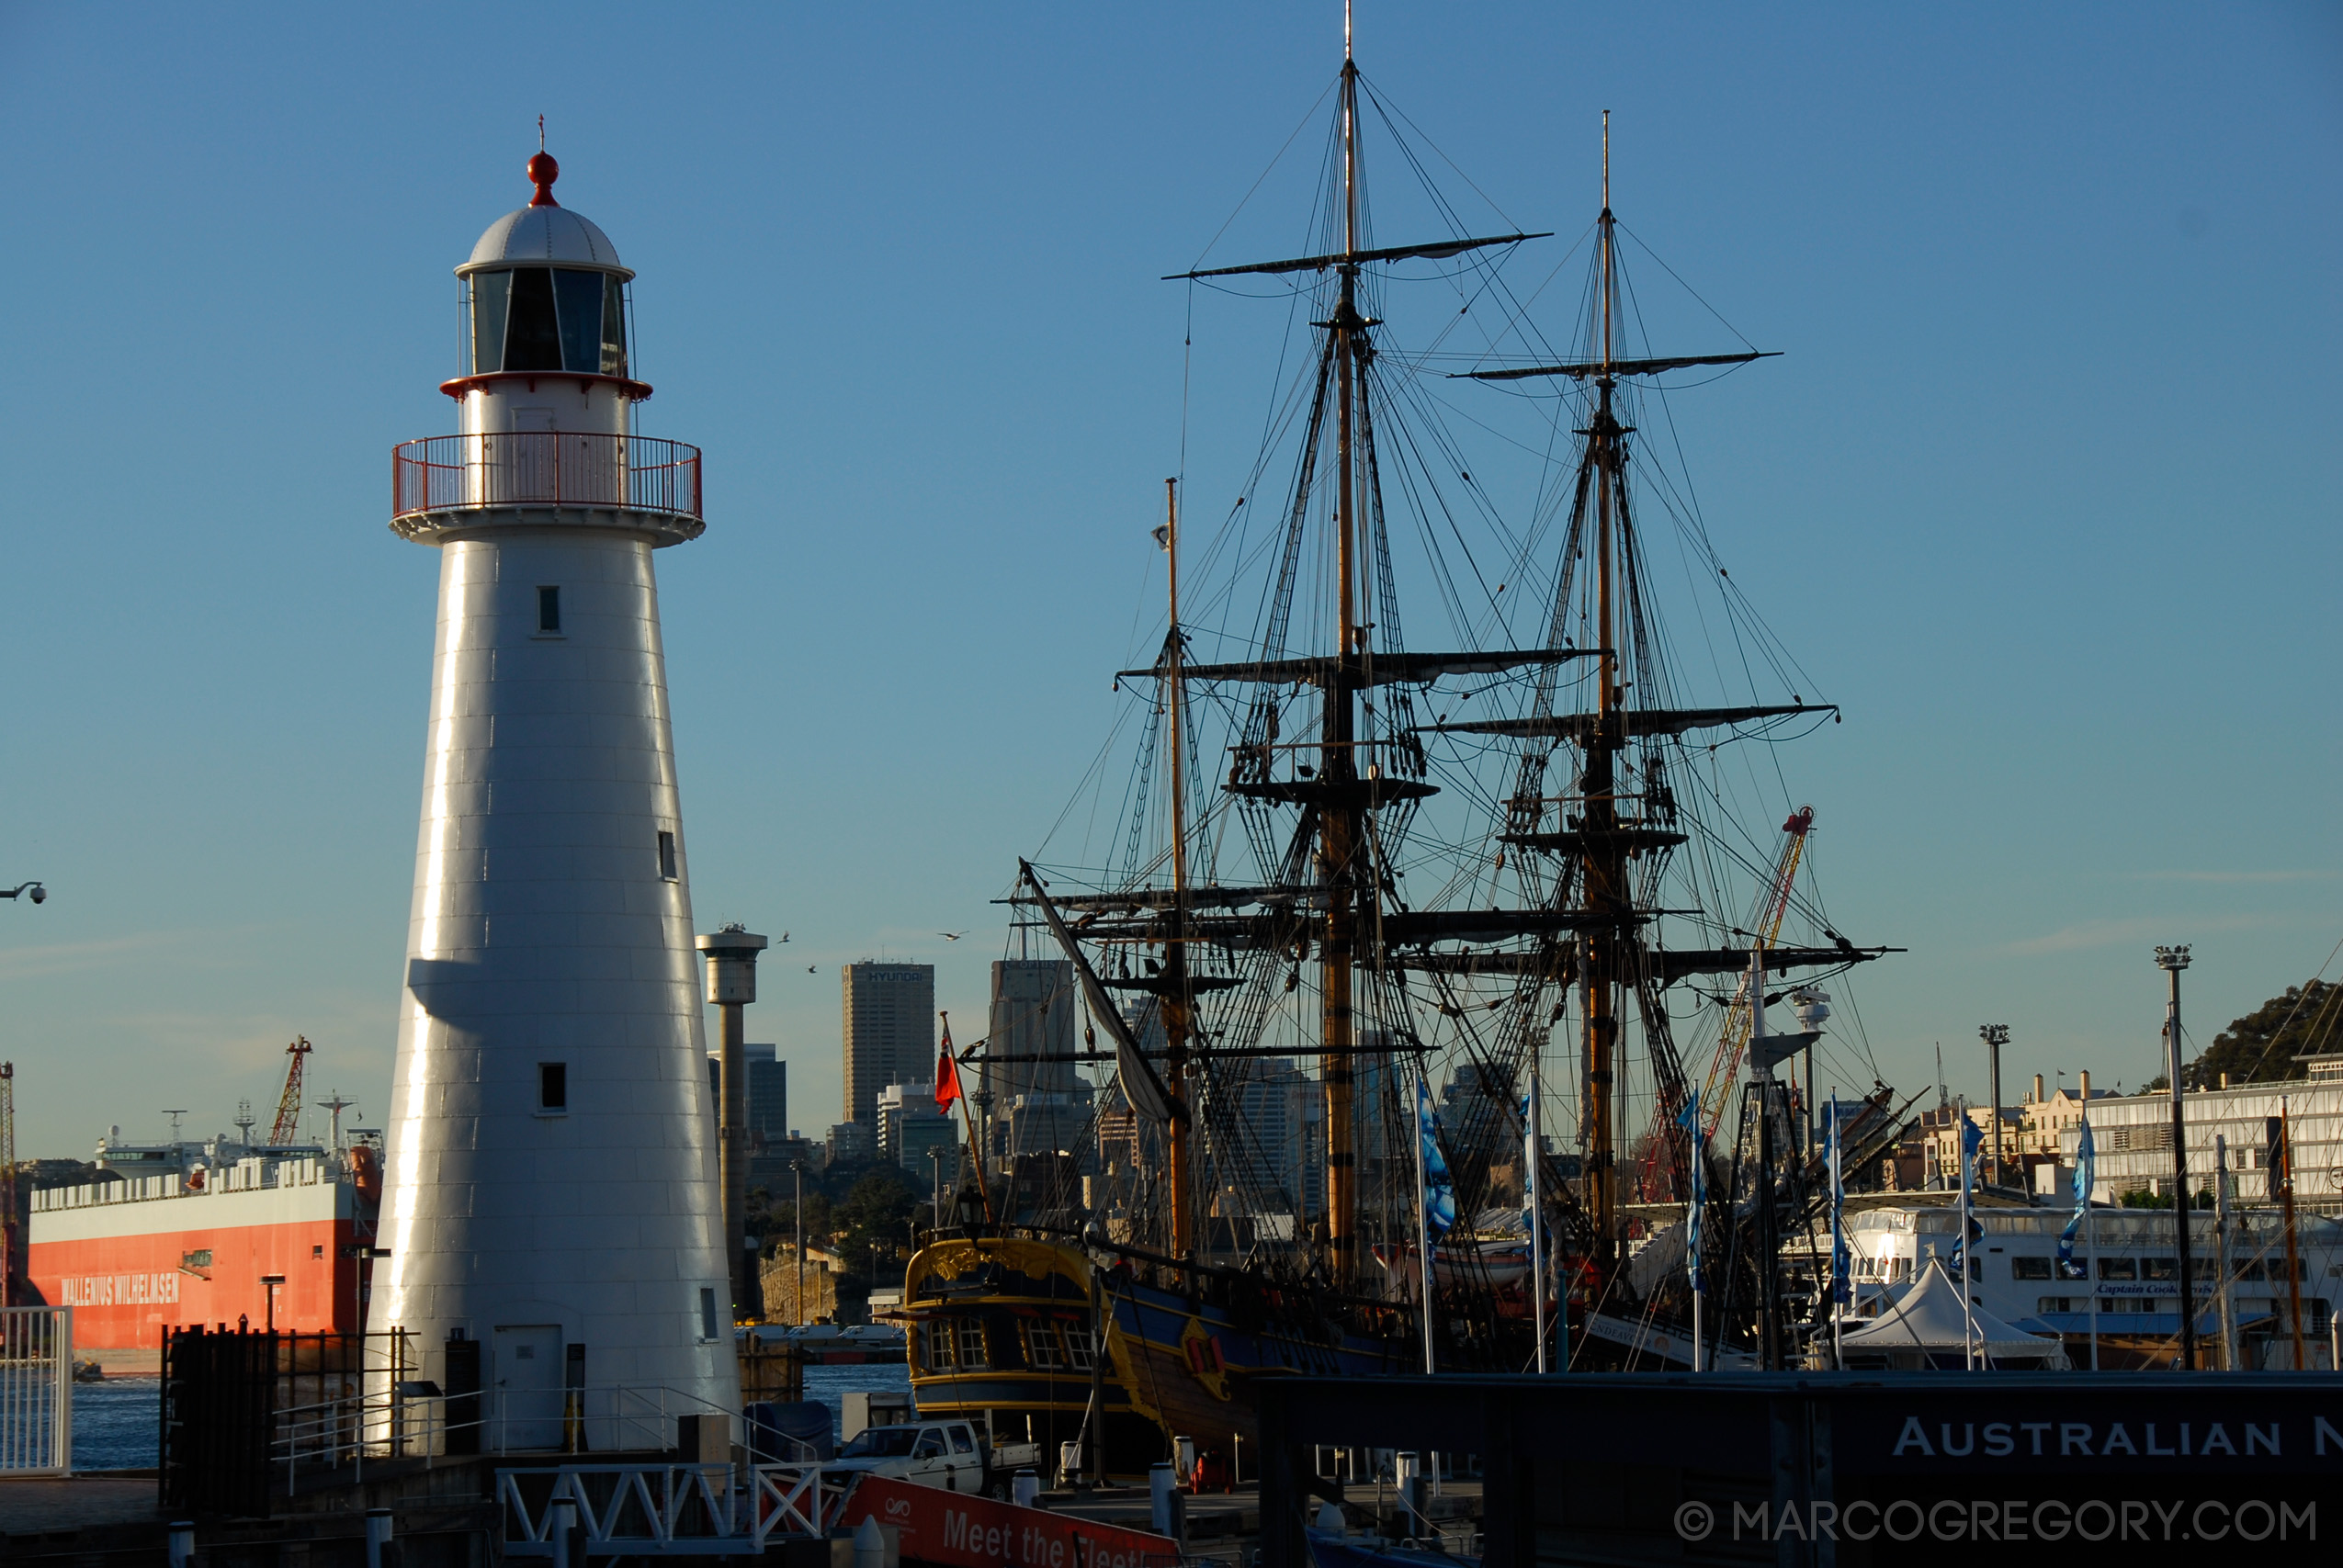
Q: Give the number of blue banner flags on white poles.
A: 6